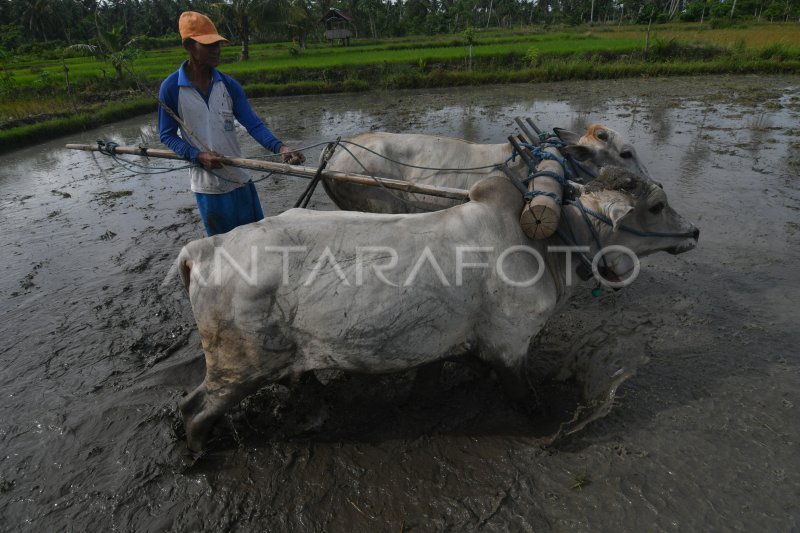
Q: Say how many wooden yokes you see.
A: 1